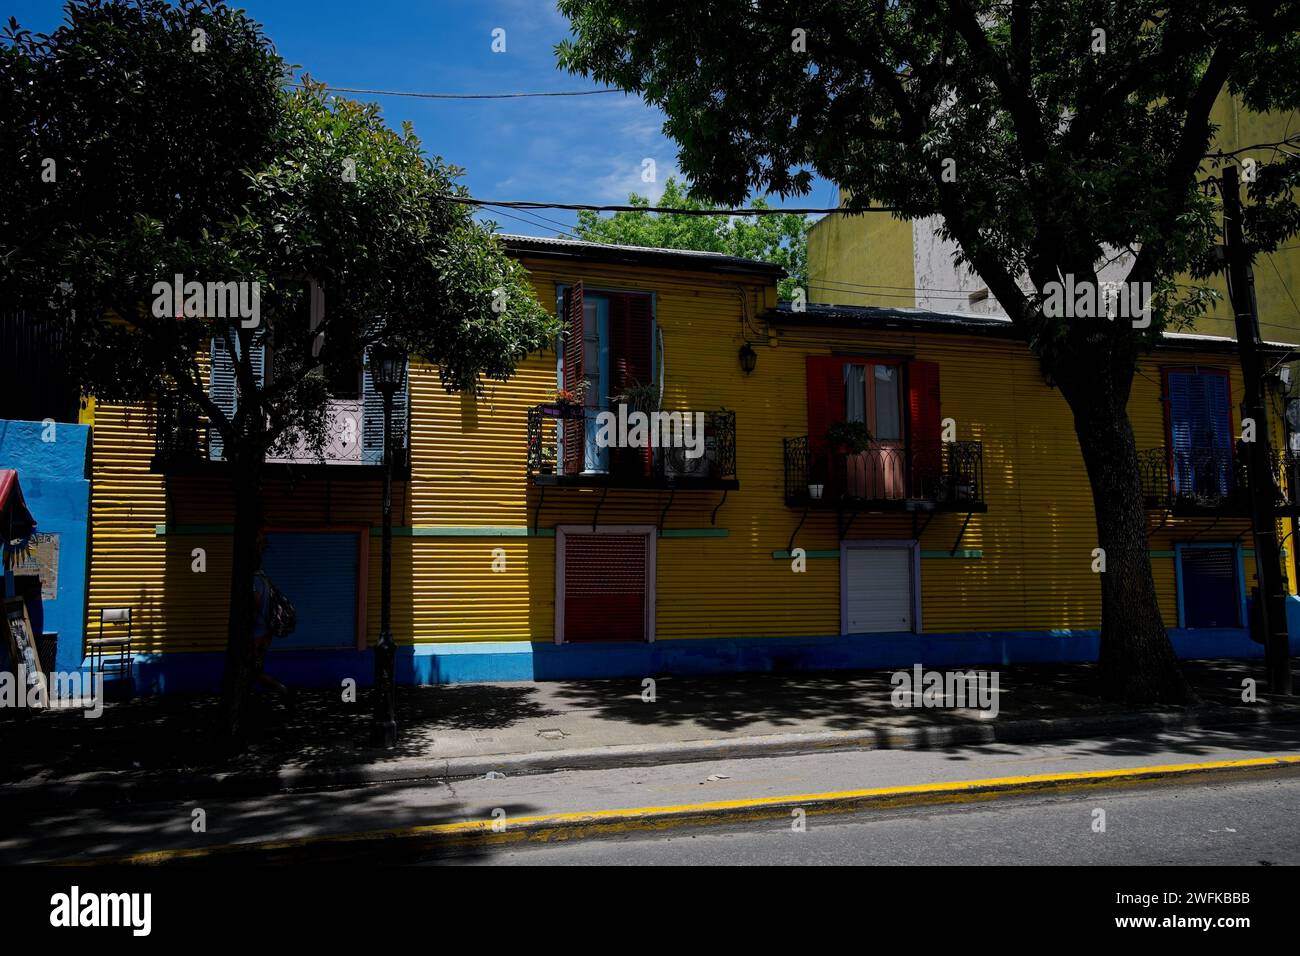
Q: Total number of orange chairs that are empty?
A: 0